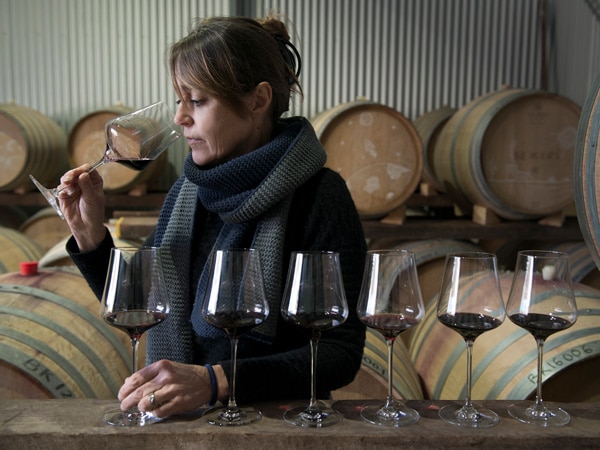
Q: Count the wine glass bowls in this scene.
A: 7